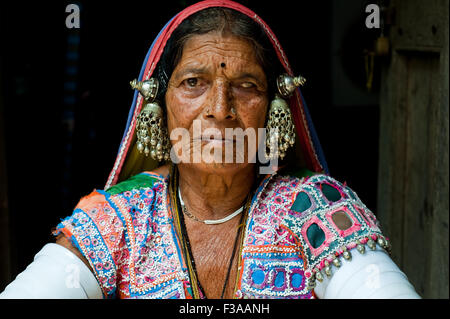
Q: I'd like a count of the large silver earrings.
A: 2